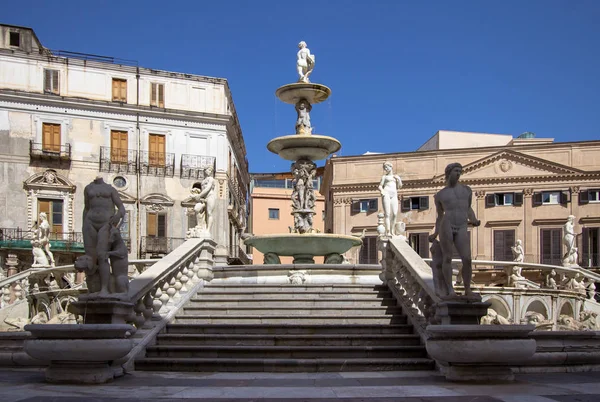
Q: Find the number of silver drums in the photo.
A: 0